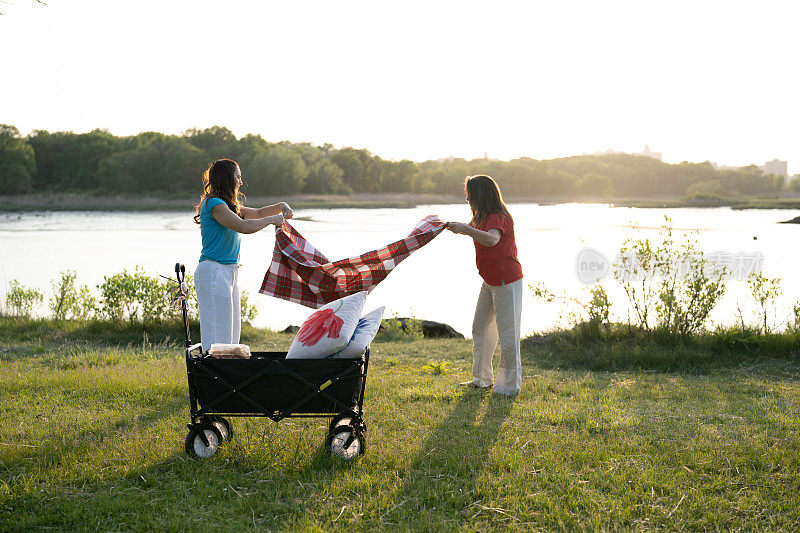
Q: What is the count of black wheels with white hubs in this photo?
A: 4